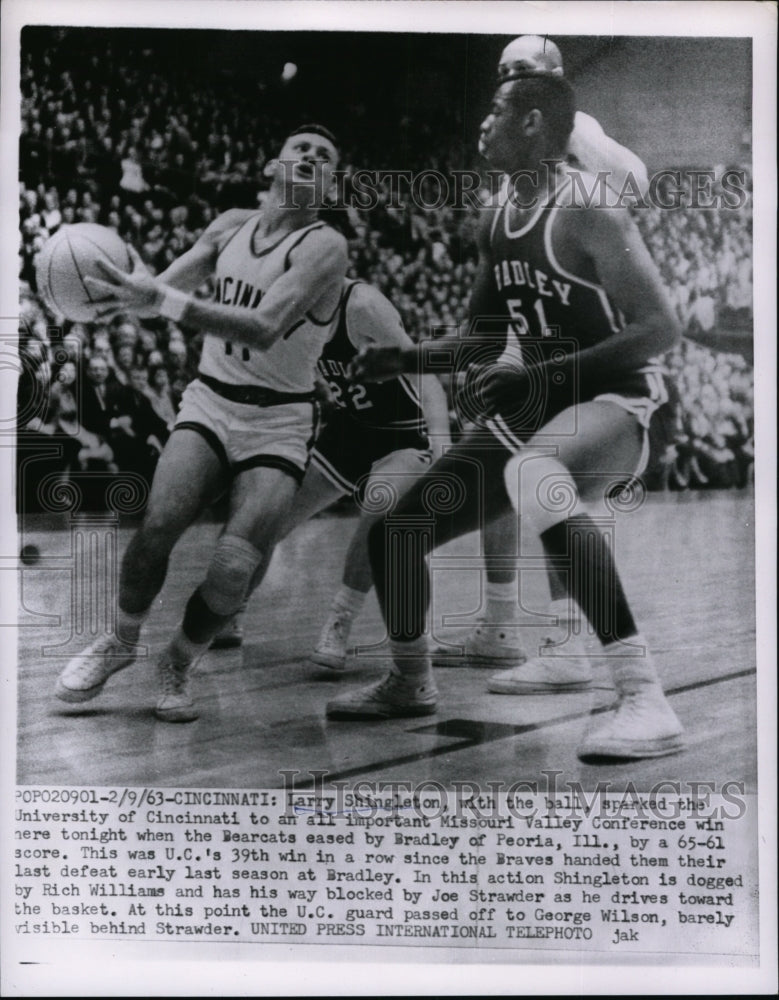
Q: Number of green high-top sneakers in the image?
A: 0